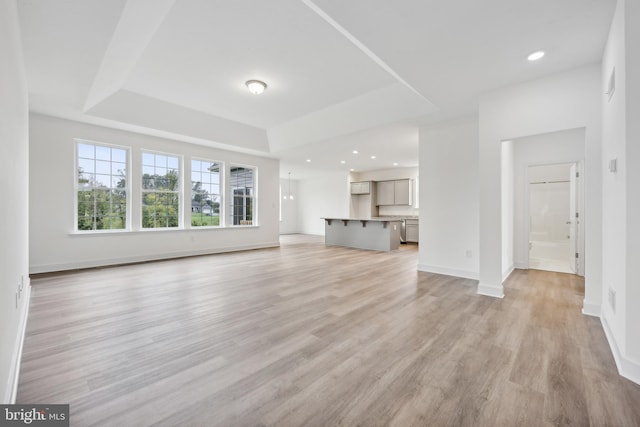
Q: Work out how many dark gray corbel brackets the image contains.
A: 4